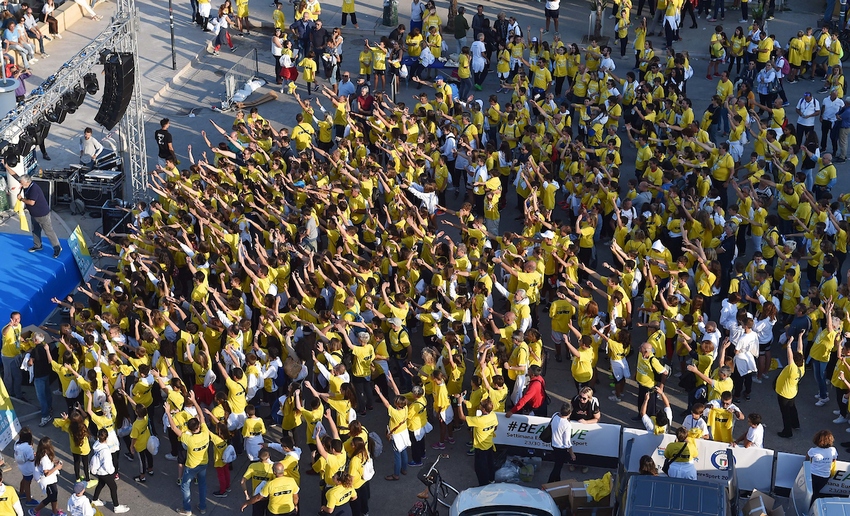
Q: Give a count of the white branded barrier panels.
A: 3